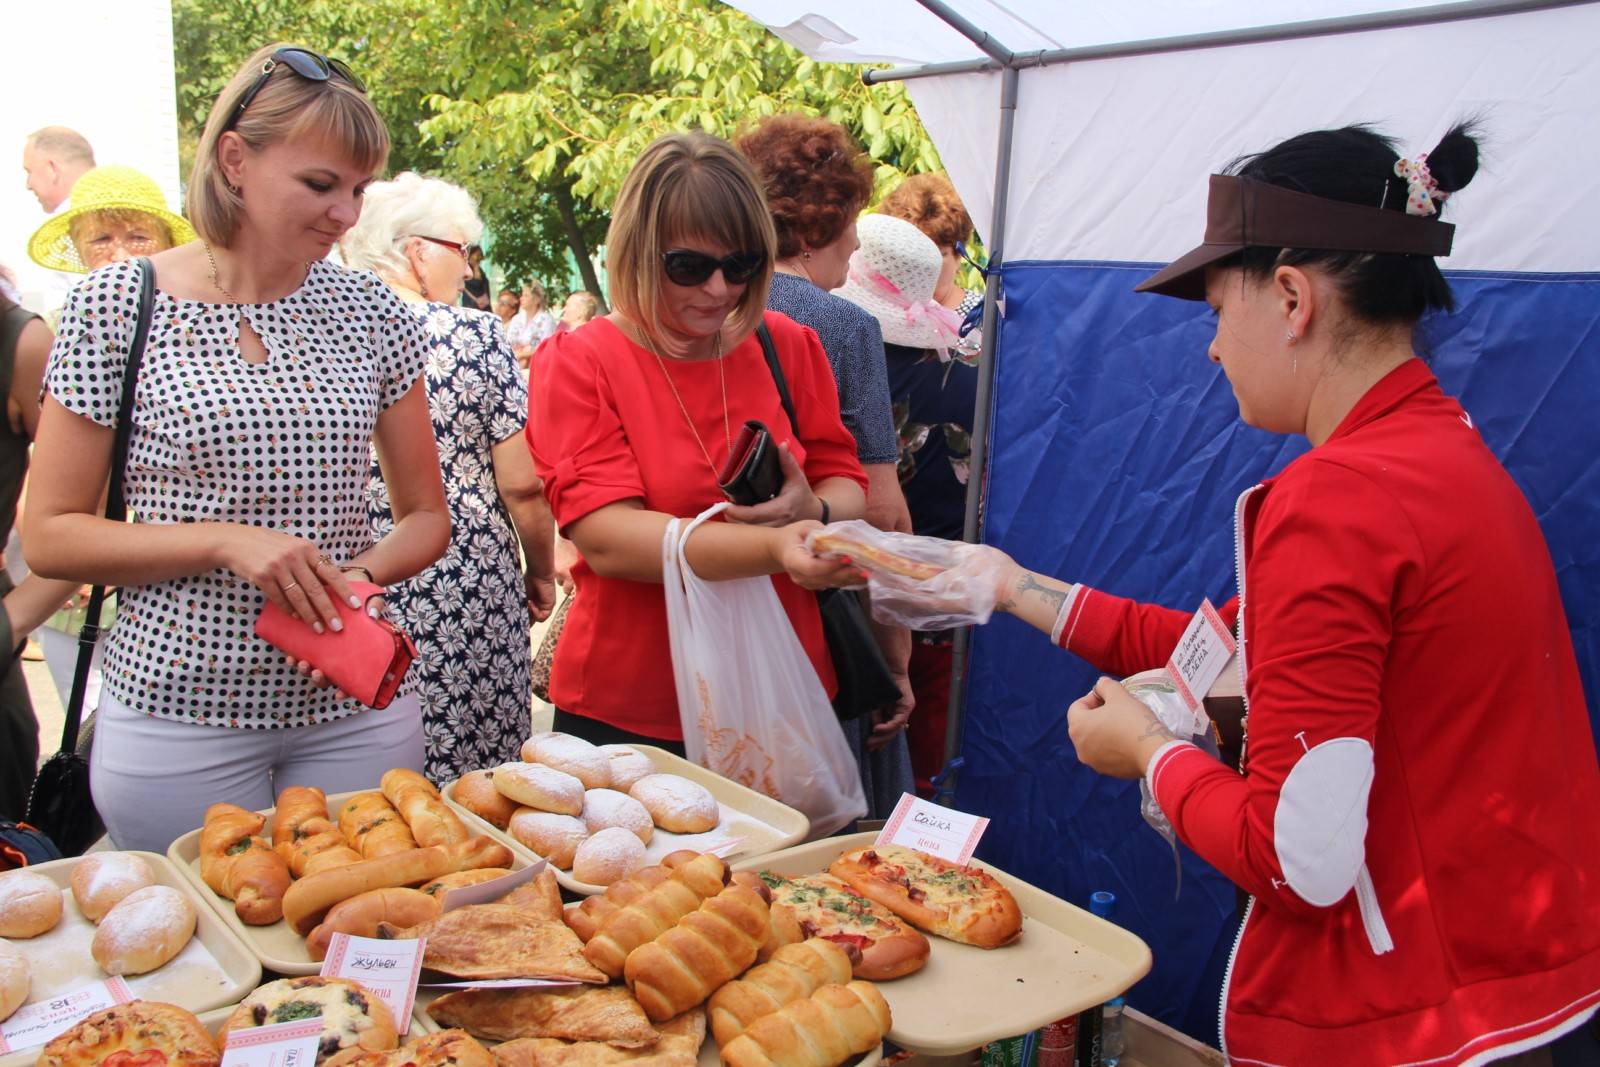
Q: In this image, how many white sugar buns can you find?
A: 11